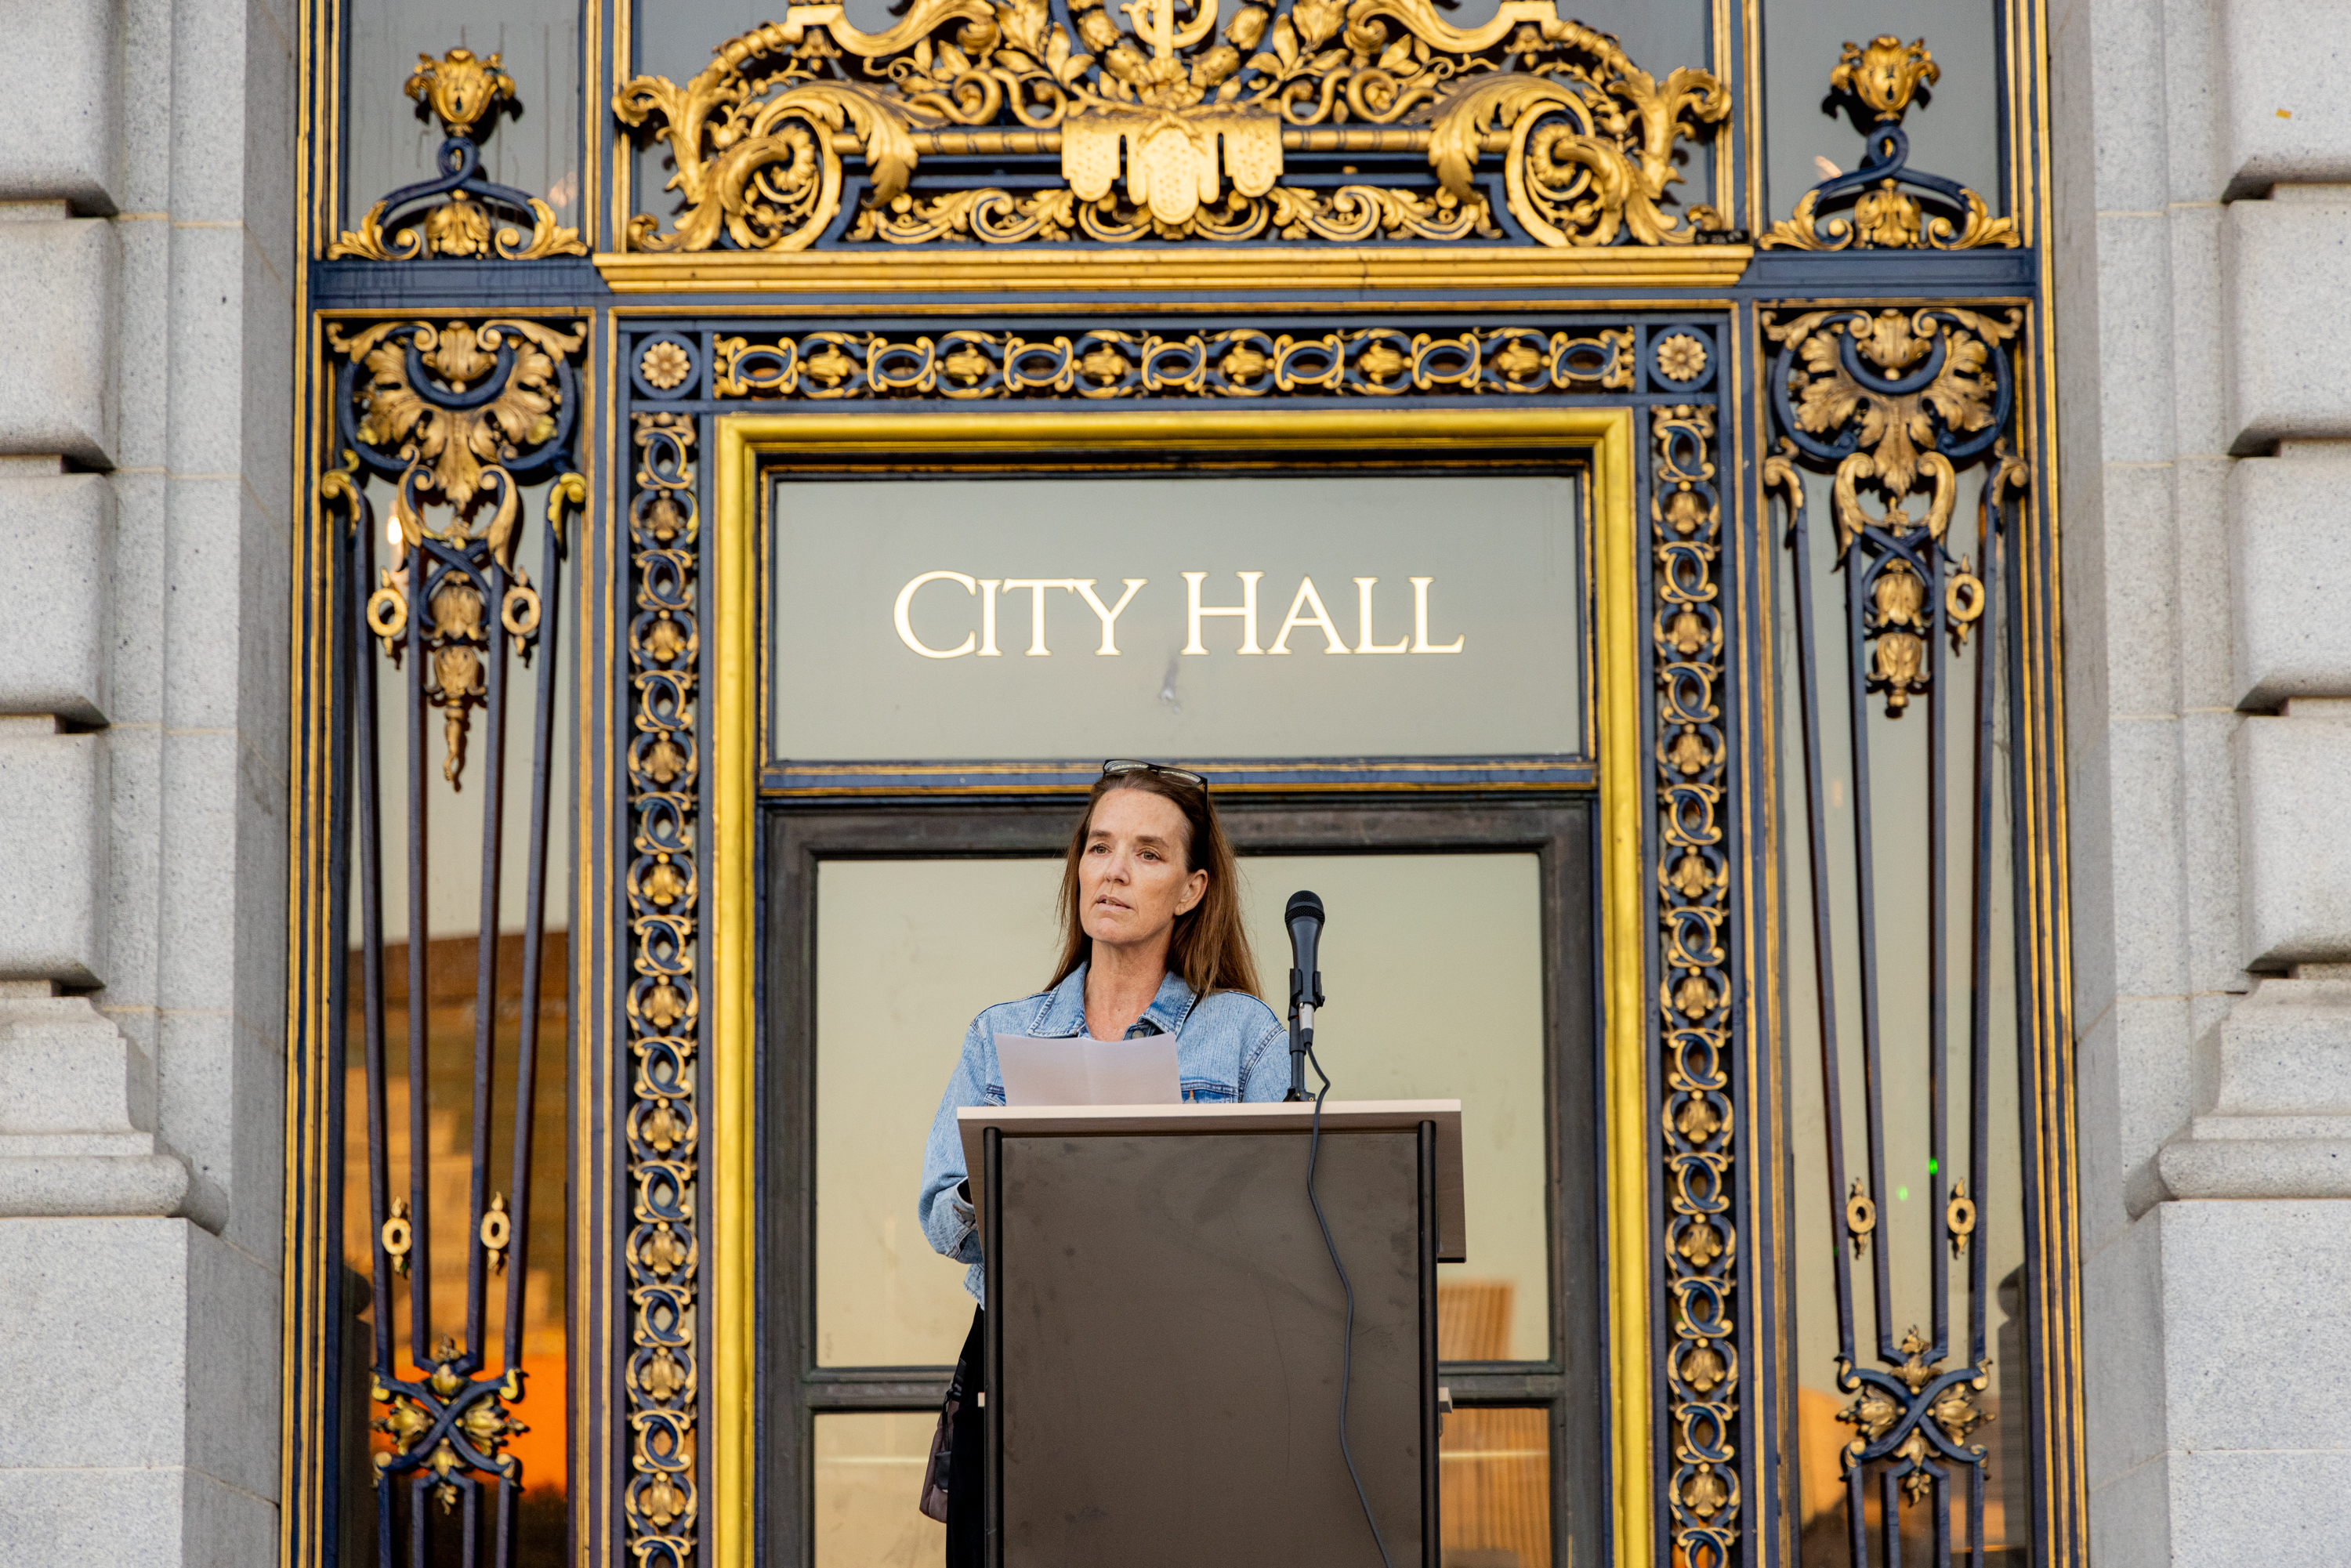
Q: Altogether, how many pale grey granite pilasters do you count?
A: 2